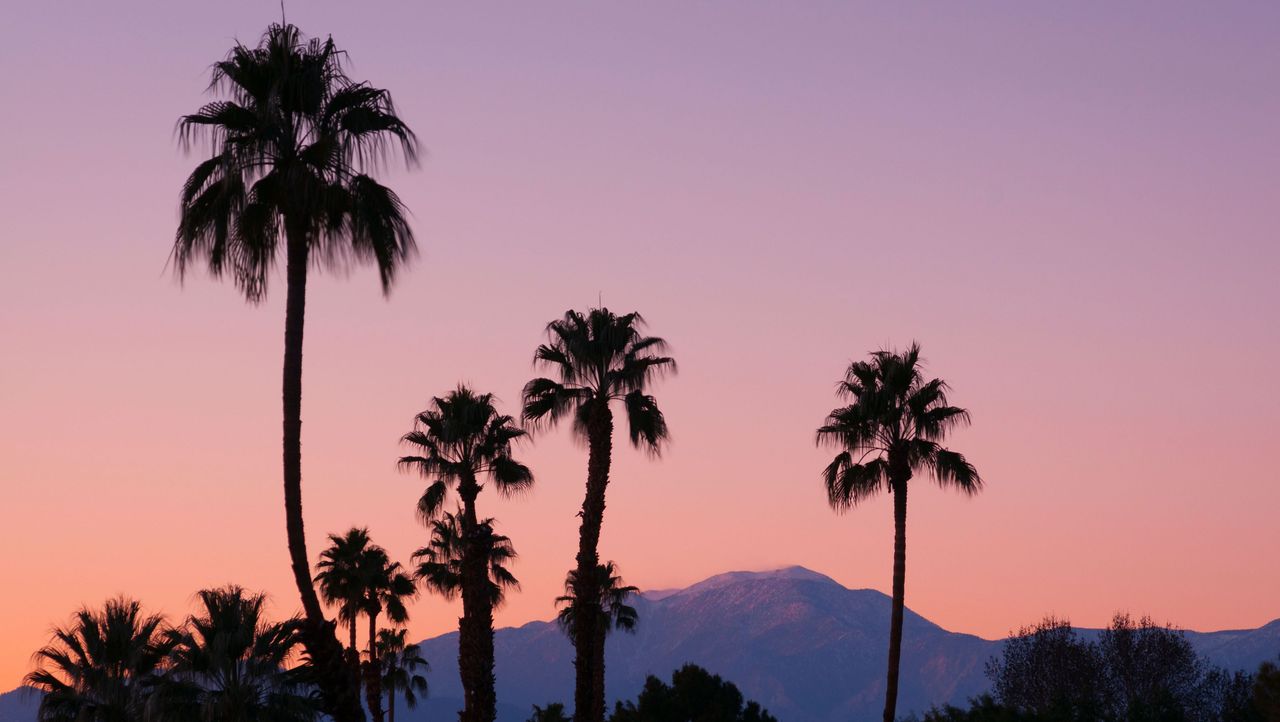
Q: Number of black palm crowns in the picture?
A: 11